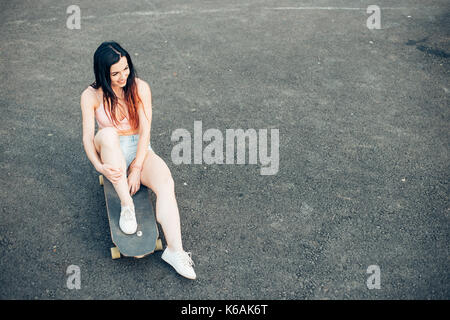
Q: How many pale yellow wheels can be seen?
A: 3